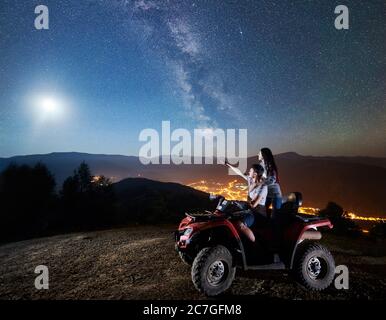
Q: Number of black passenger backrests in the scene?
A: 1